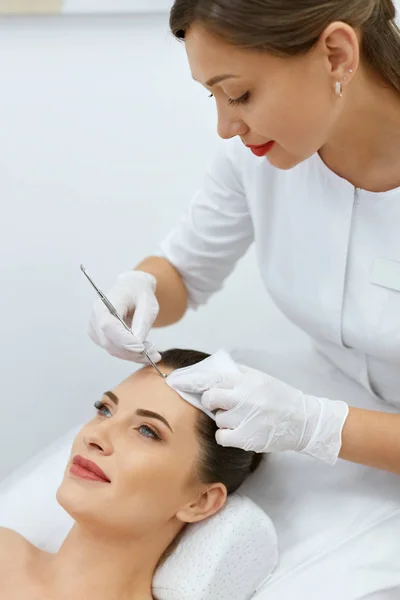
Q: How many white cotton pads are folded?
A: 1